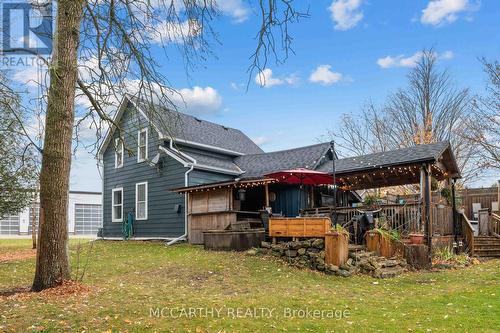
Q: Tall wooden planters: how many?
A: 3